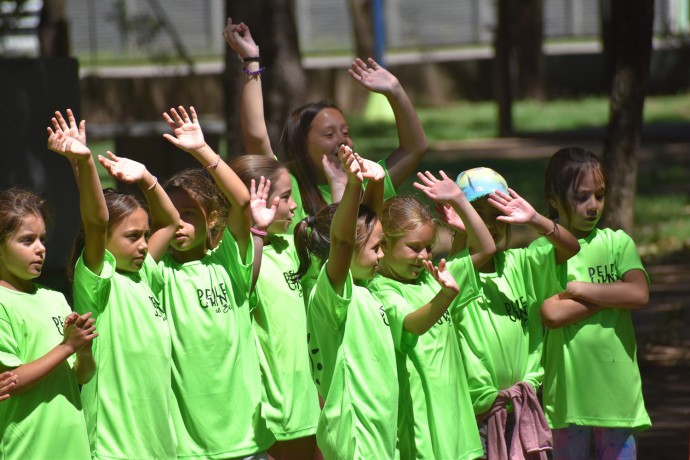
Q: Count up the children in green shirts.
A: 9